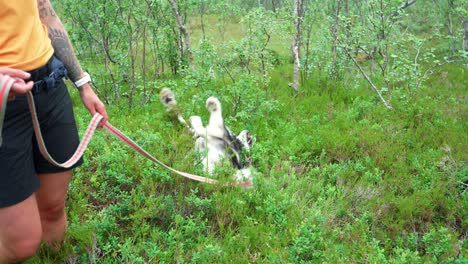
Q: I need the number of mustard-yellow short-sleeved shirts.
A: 1